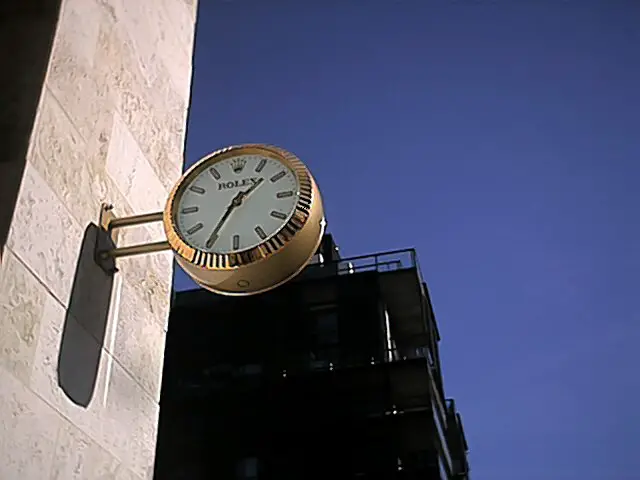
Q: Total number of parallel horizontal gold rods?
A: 2